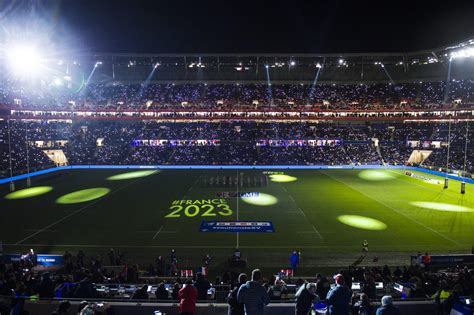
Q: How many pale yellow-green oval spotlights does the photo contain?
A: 8